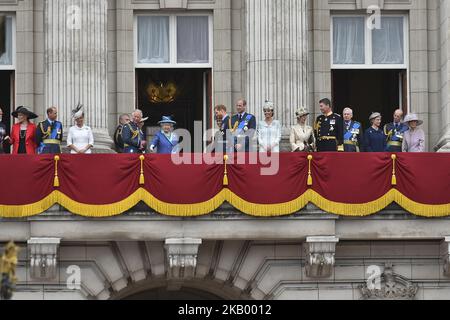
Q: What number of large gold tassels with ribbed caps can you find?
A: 5